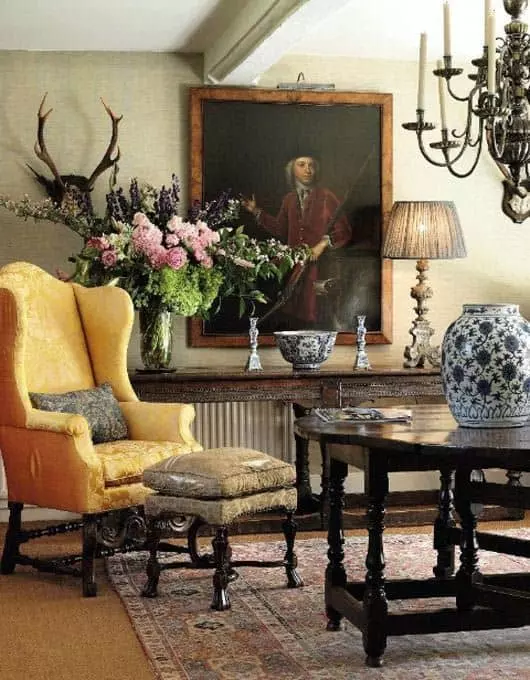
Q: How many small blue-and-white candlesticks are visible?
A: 2